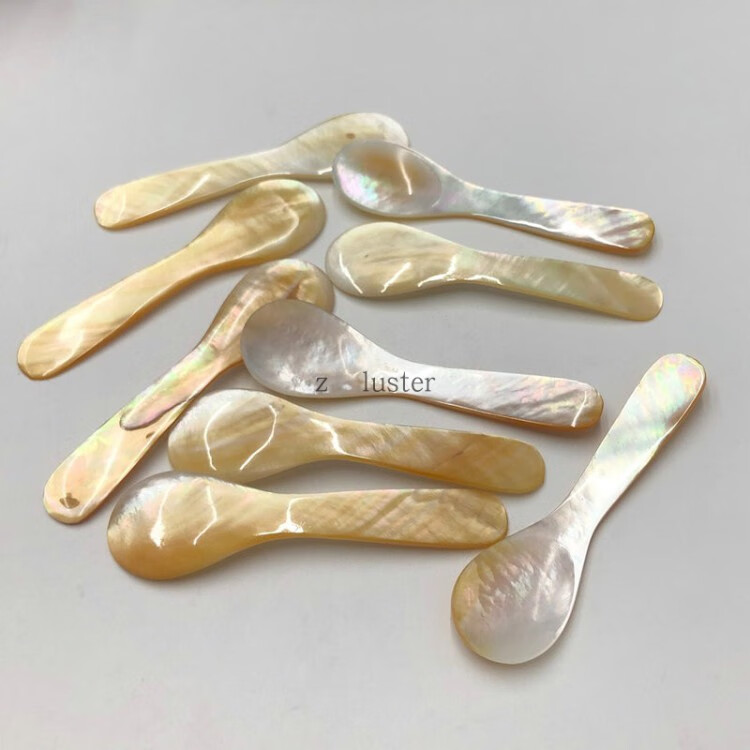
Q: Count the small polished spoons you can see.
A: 9